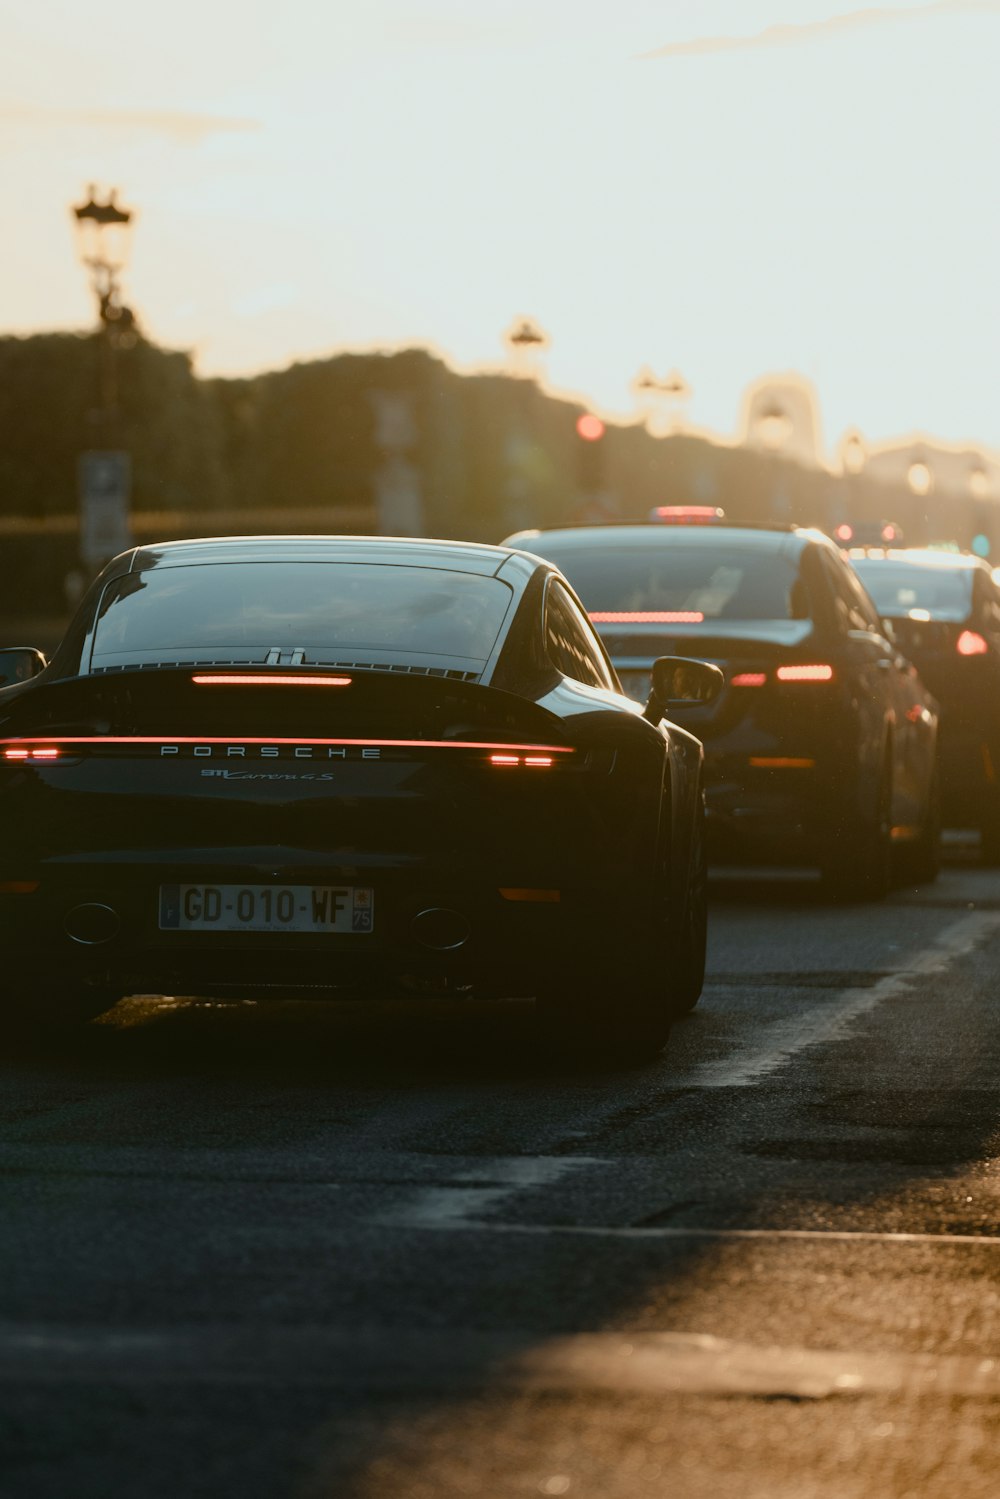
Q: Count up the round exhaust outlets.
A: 2